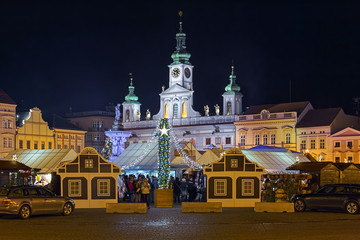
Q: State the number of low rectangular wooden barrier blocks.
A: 3